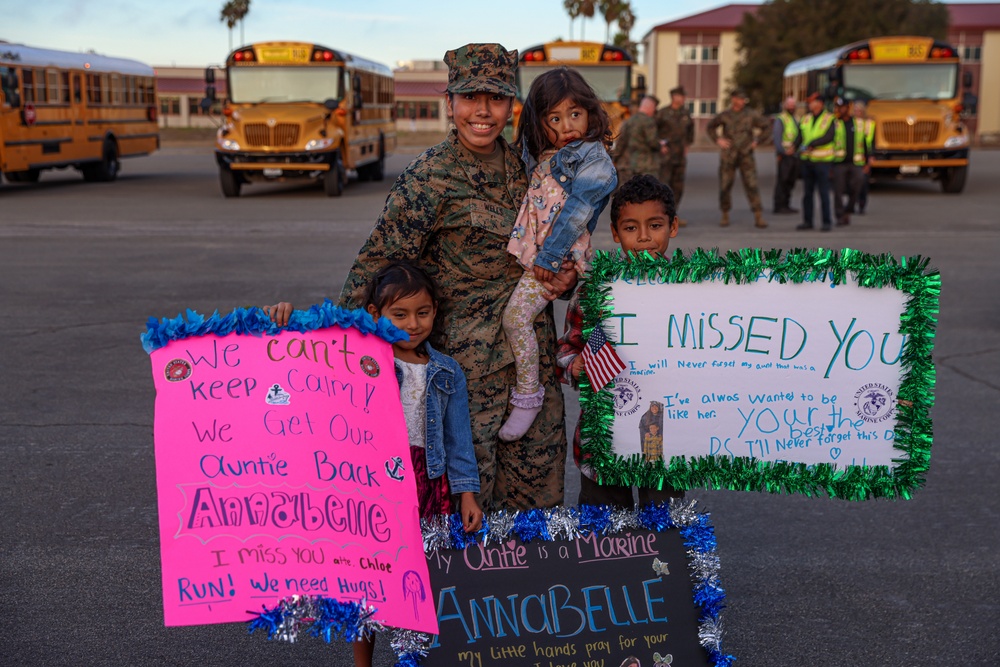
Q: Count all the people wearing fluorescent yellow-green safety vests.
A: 4